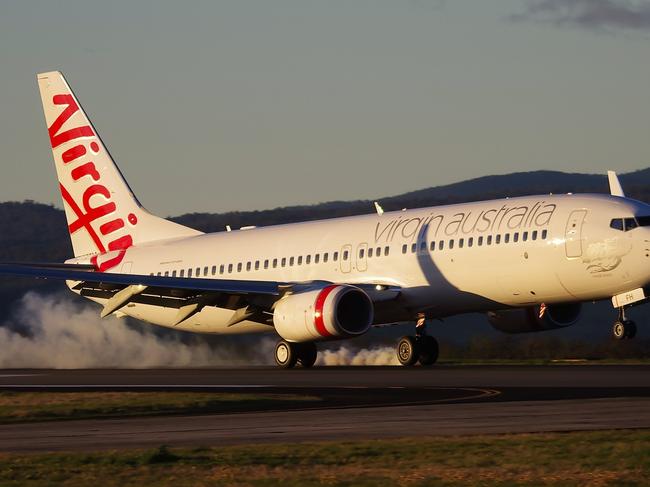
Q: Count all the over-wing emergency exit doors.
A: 2